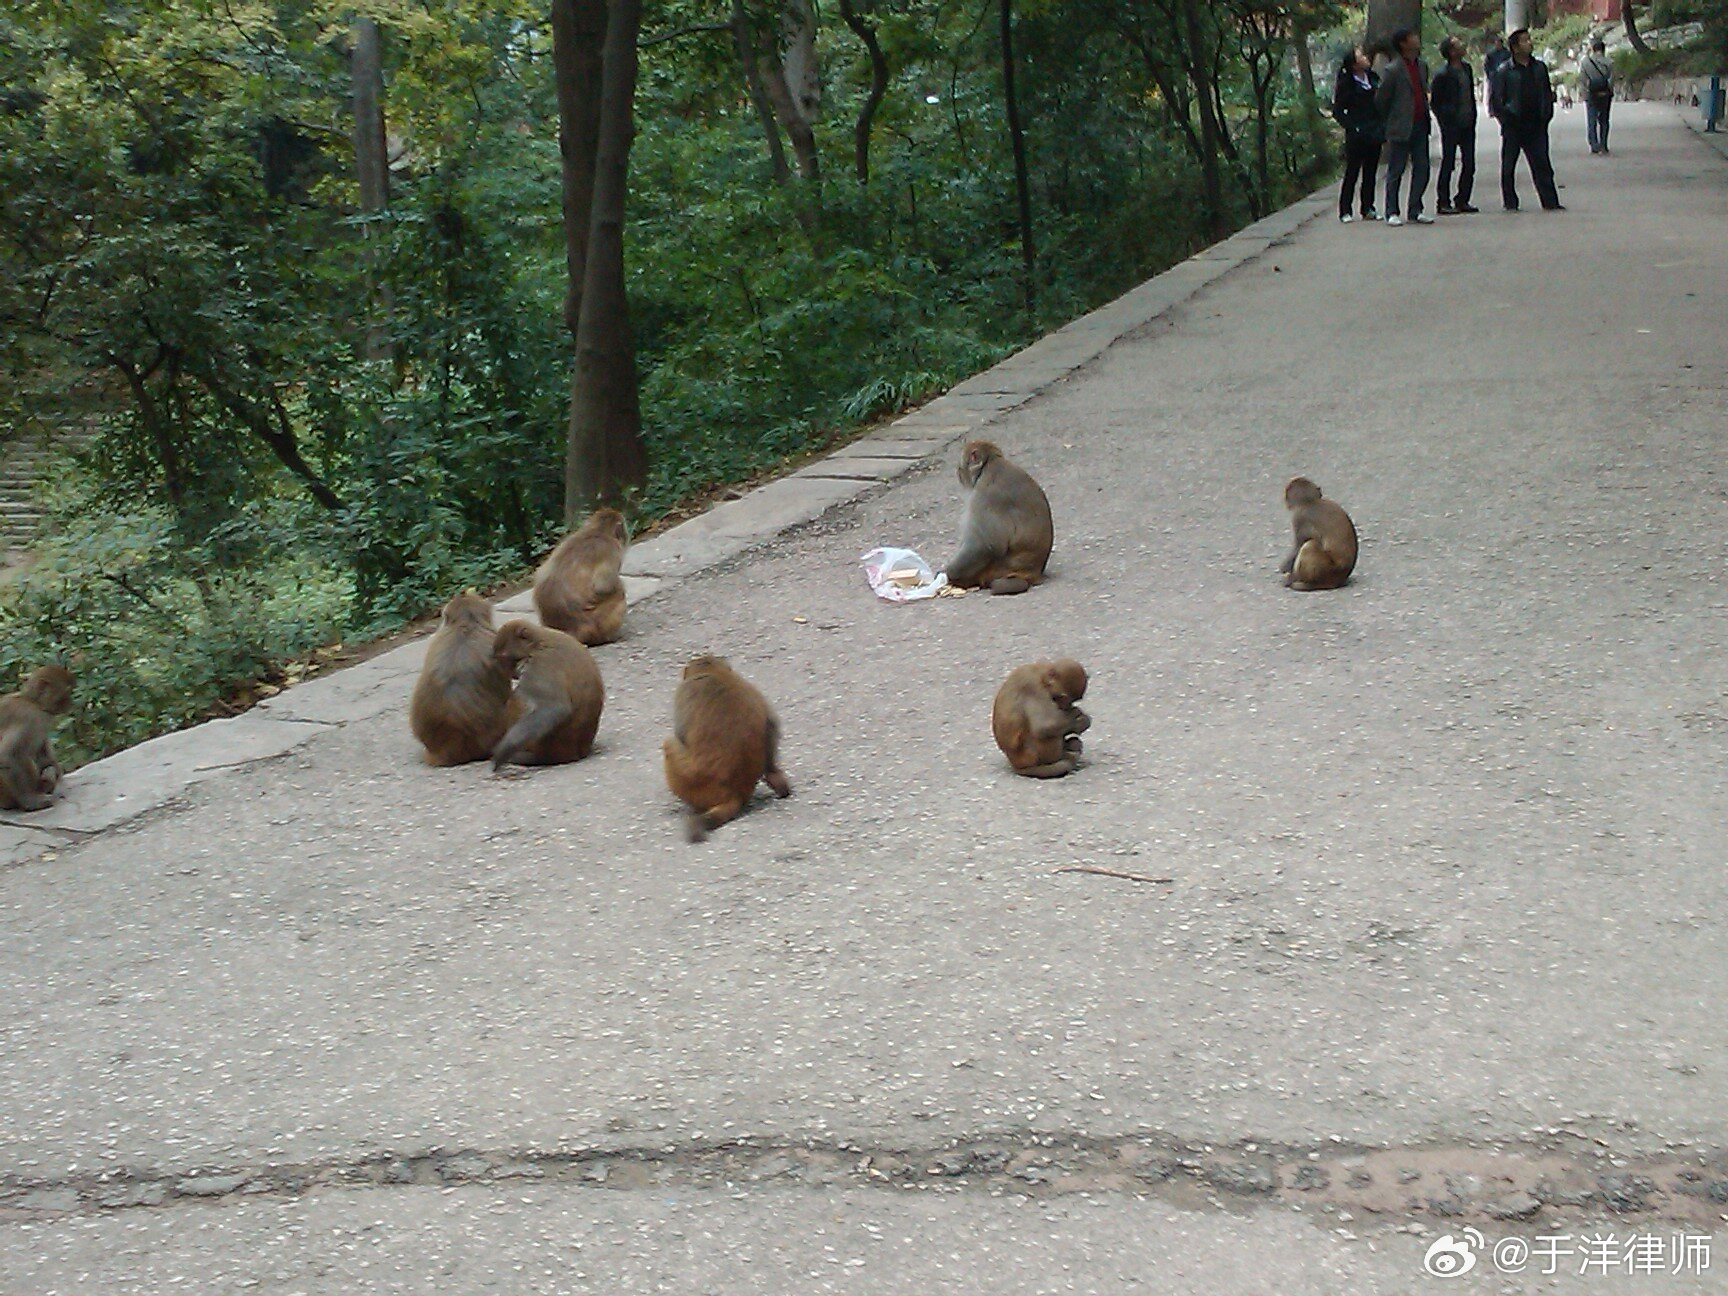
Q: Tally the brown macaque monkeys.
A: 8